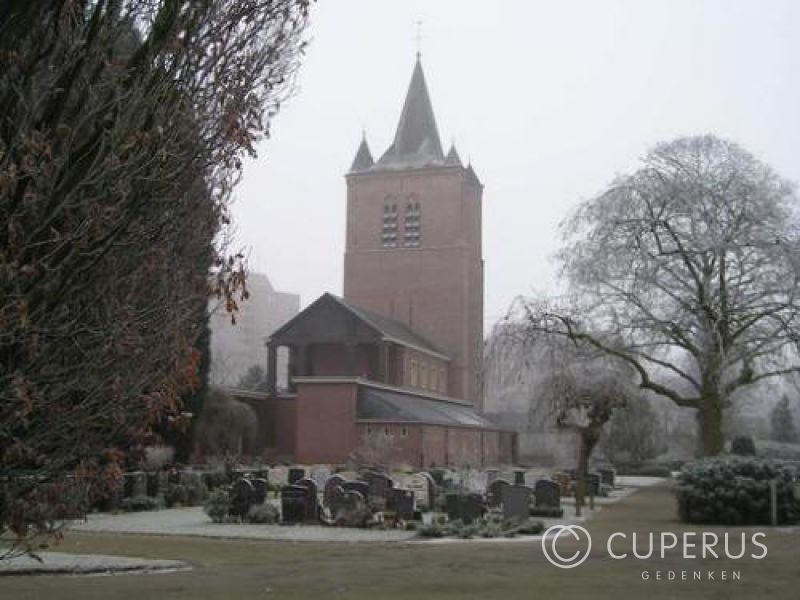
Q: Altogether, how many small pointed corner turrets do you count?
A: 3